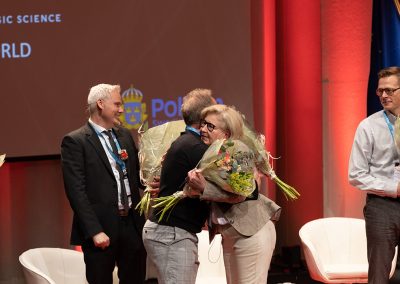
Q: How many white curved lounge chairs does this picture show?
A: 3